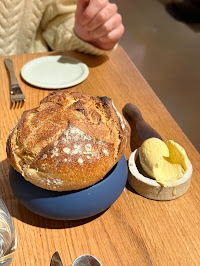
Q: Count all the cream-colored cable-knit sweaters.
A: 1